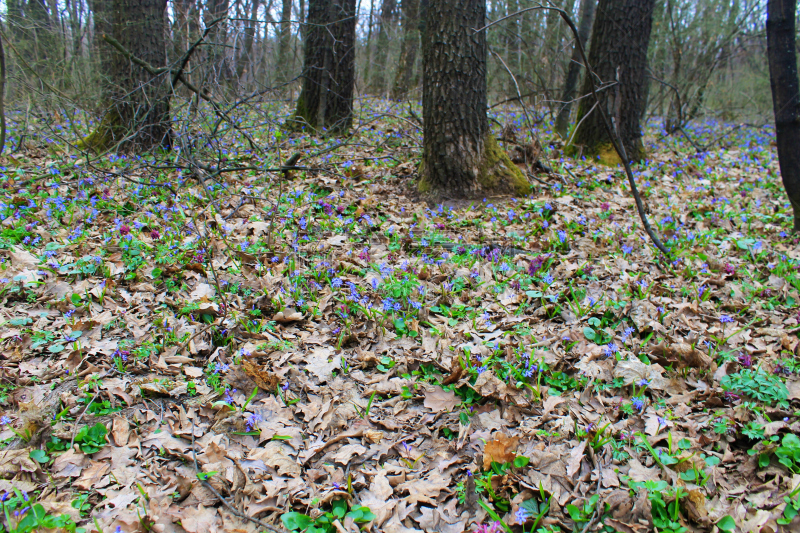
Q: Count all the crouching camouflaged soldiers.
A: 0